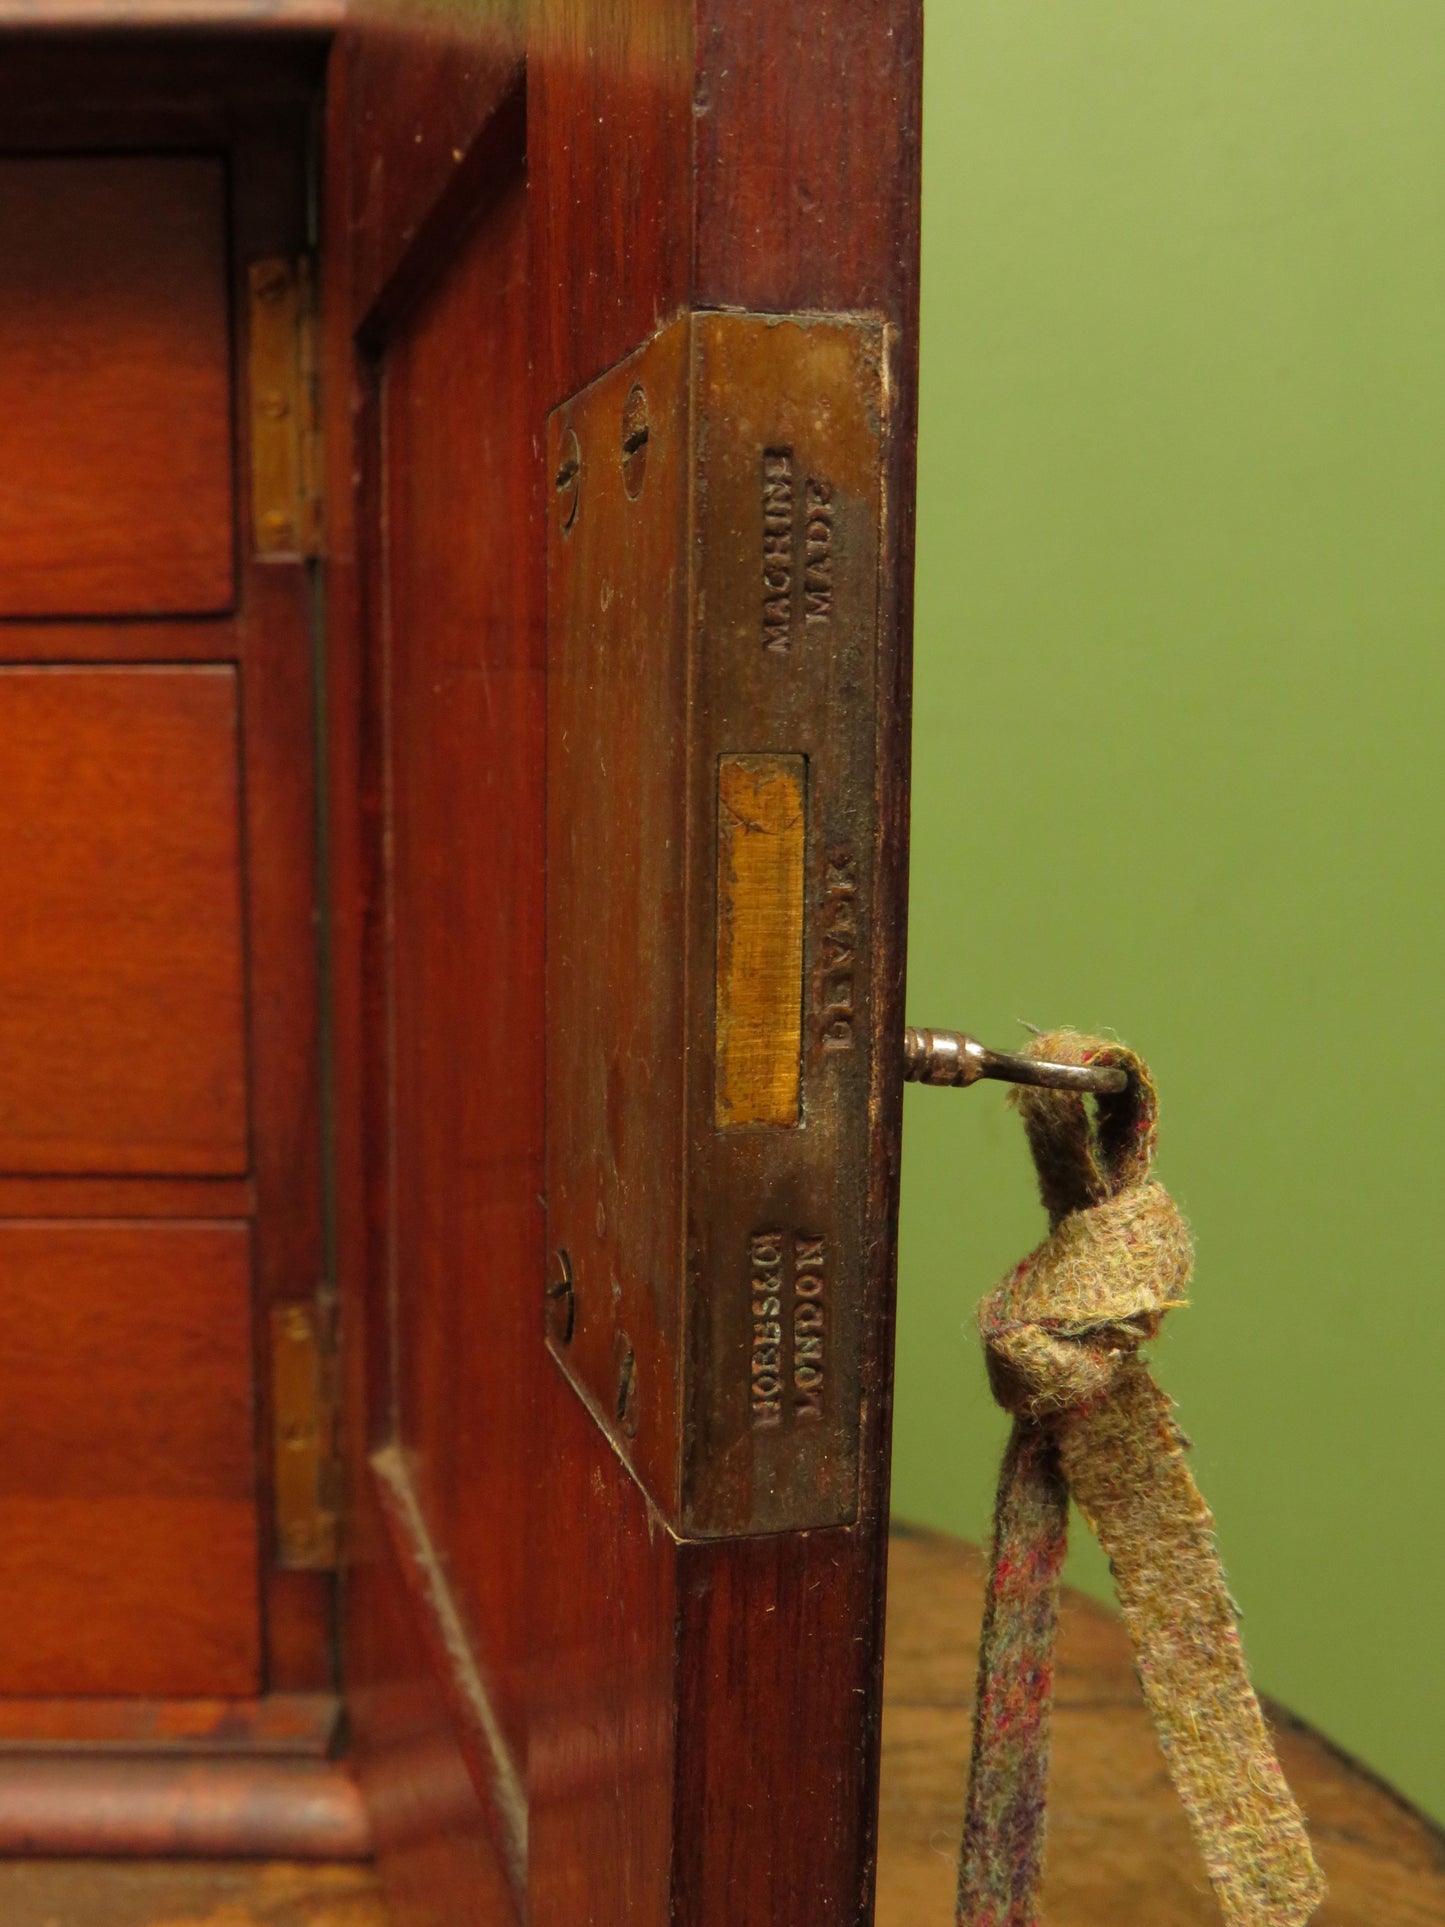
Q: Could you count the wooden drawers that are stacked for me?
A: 3